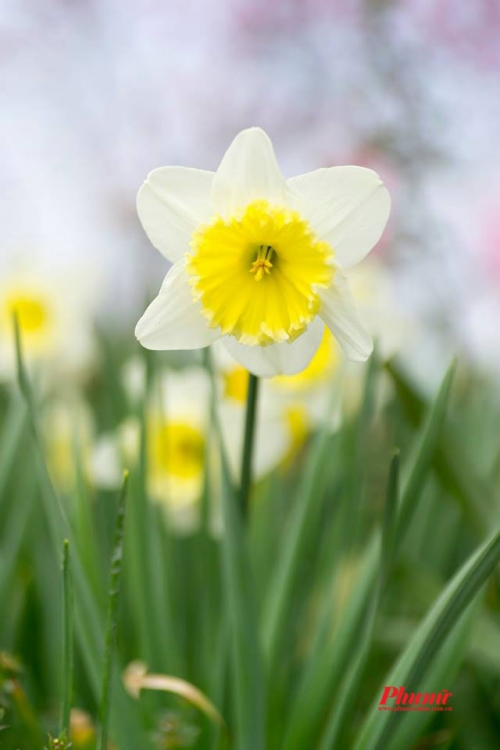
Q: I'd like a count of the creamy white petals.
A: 6